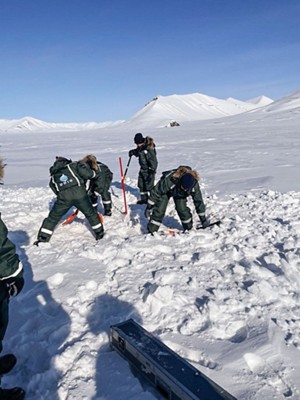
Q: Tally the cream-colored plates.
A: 0